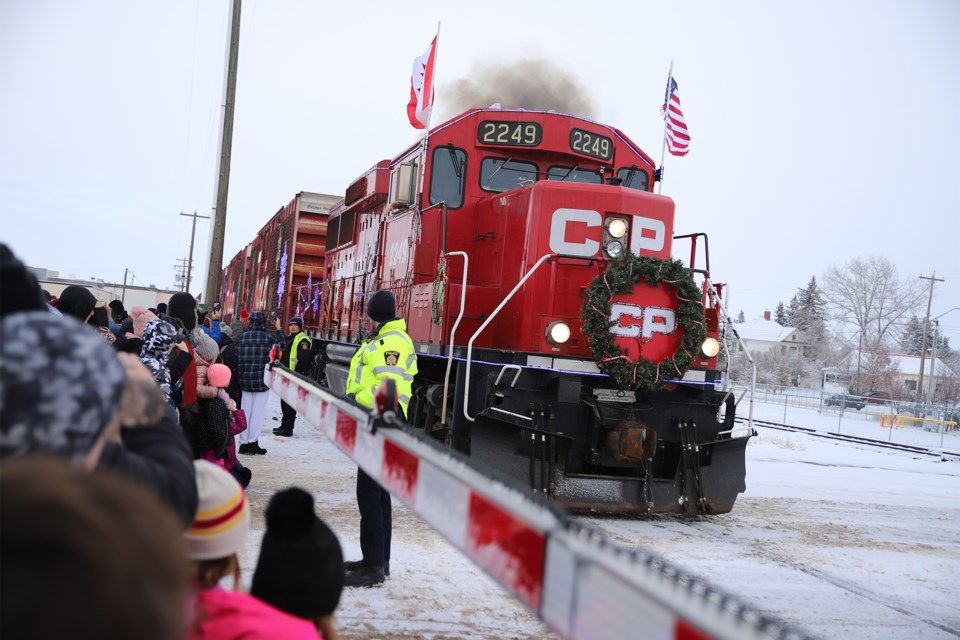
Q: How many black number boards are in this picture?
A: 2